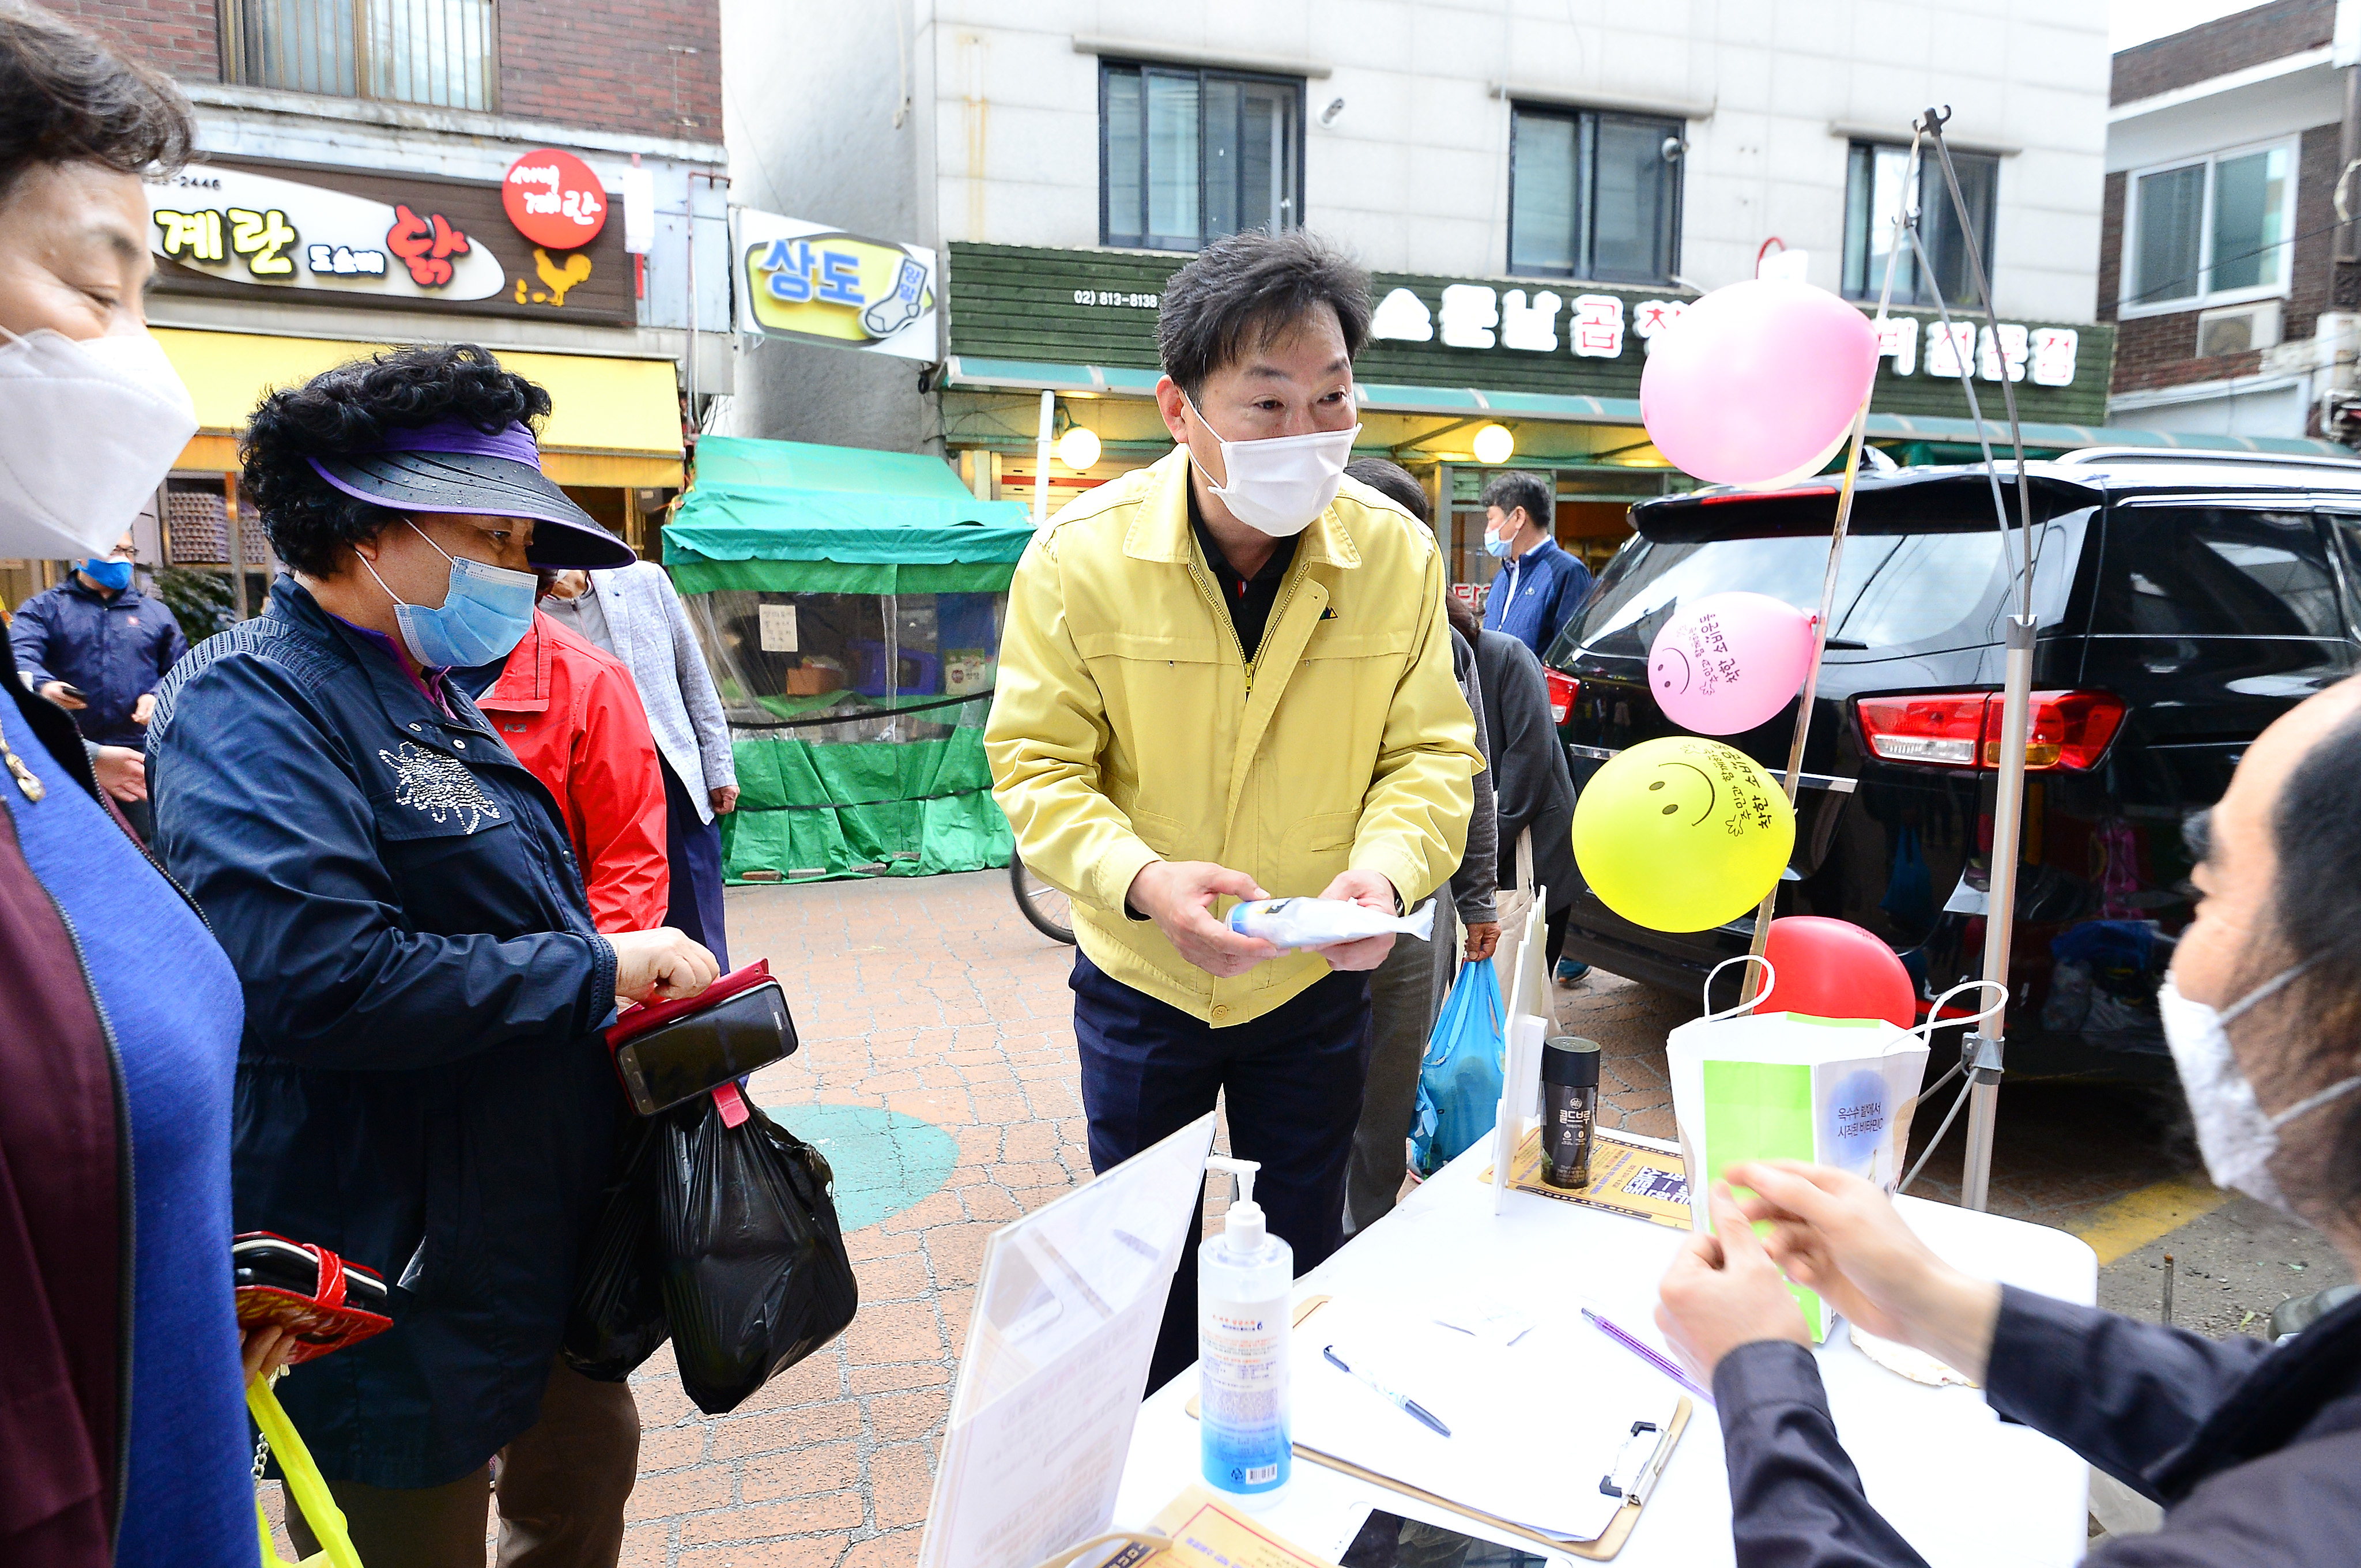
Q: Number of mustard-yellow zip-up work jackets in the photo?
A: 1